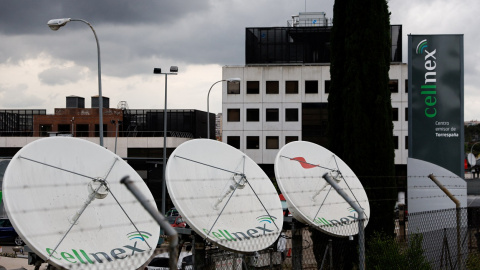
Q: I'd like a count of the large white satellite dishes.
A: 3